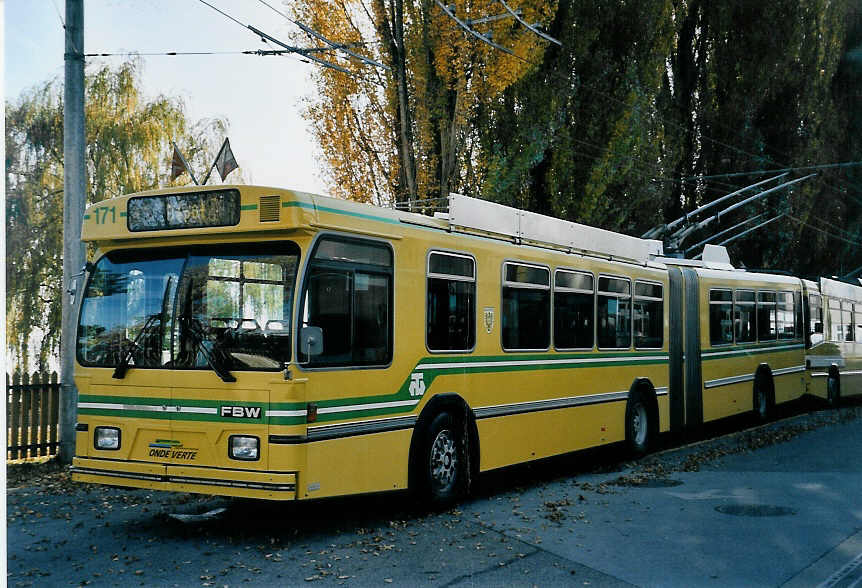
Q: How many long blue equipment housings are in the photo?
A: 0